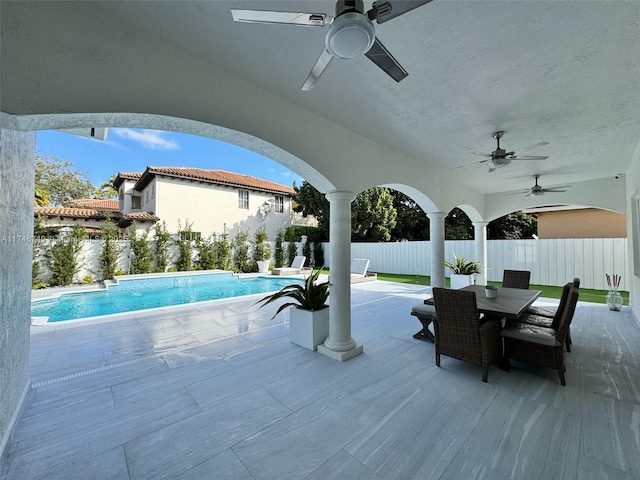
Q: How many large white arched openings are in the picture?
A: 4